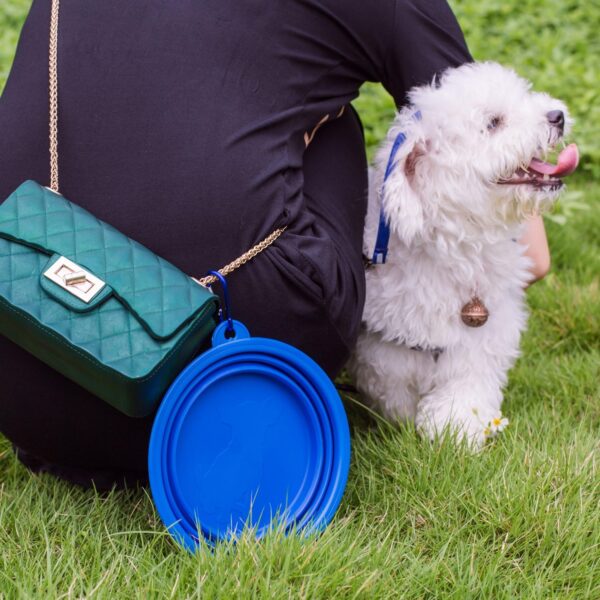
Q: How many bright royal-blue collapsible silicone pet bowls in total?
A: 1